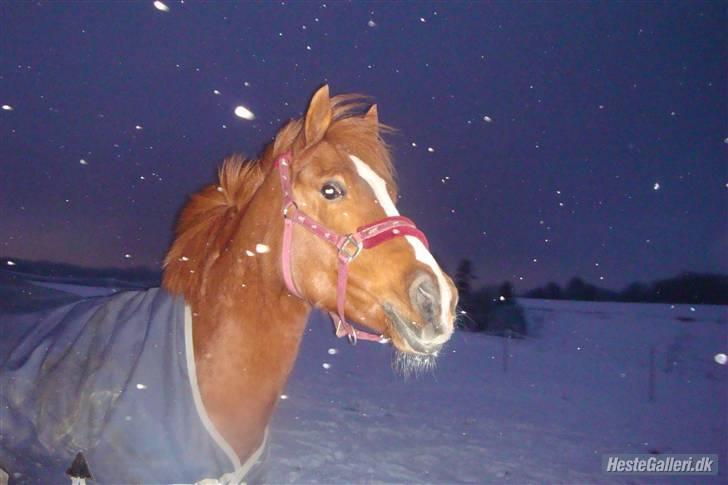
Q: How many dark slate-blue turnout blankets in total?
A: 1